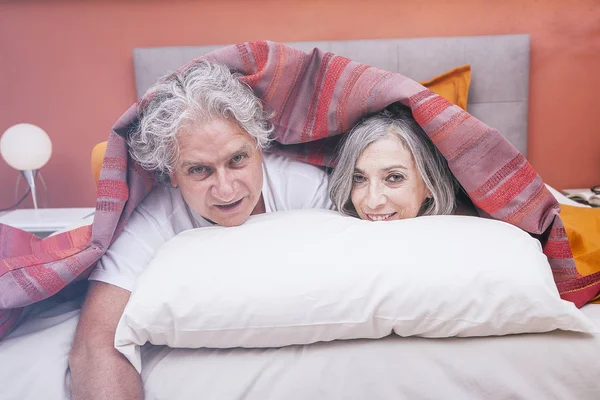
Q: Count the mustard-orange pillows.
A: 2